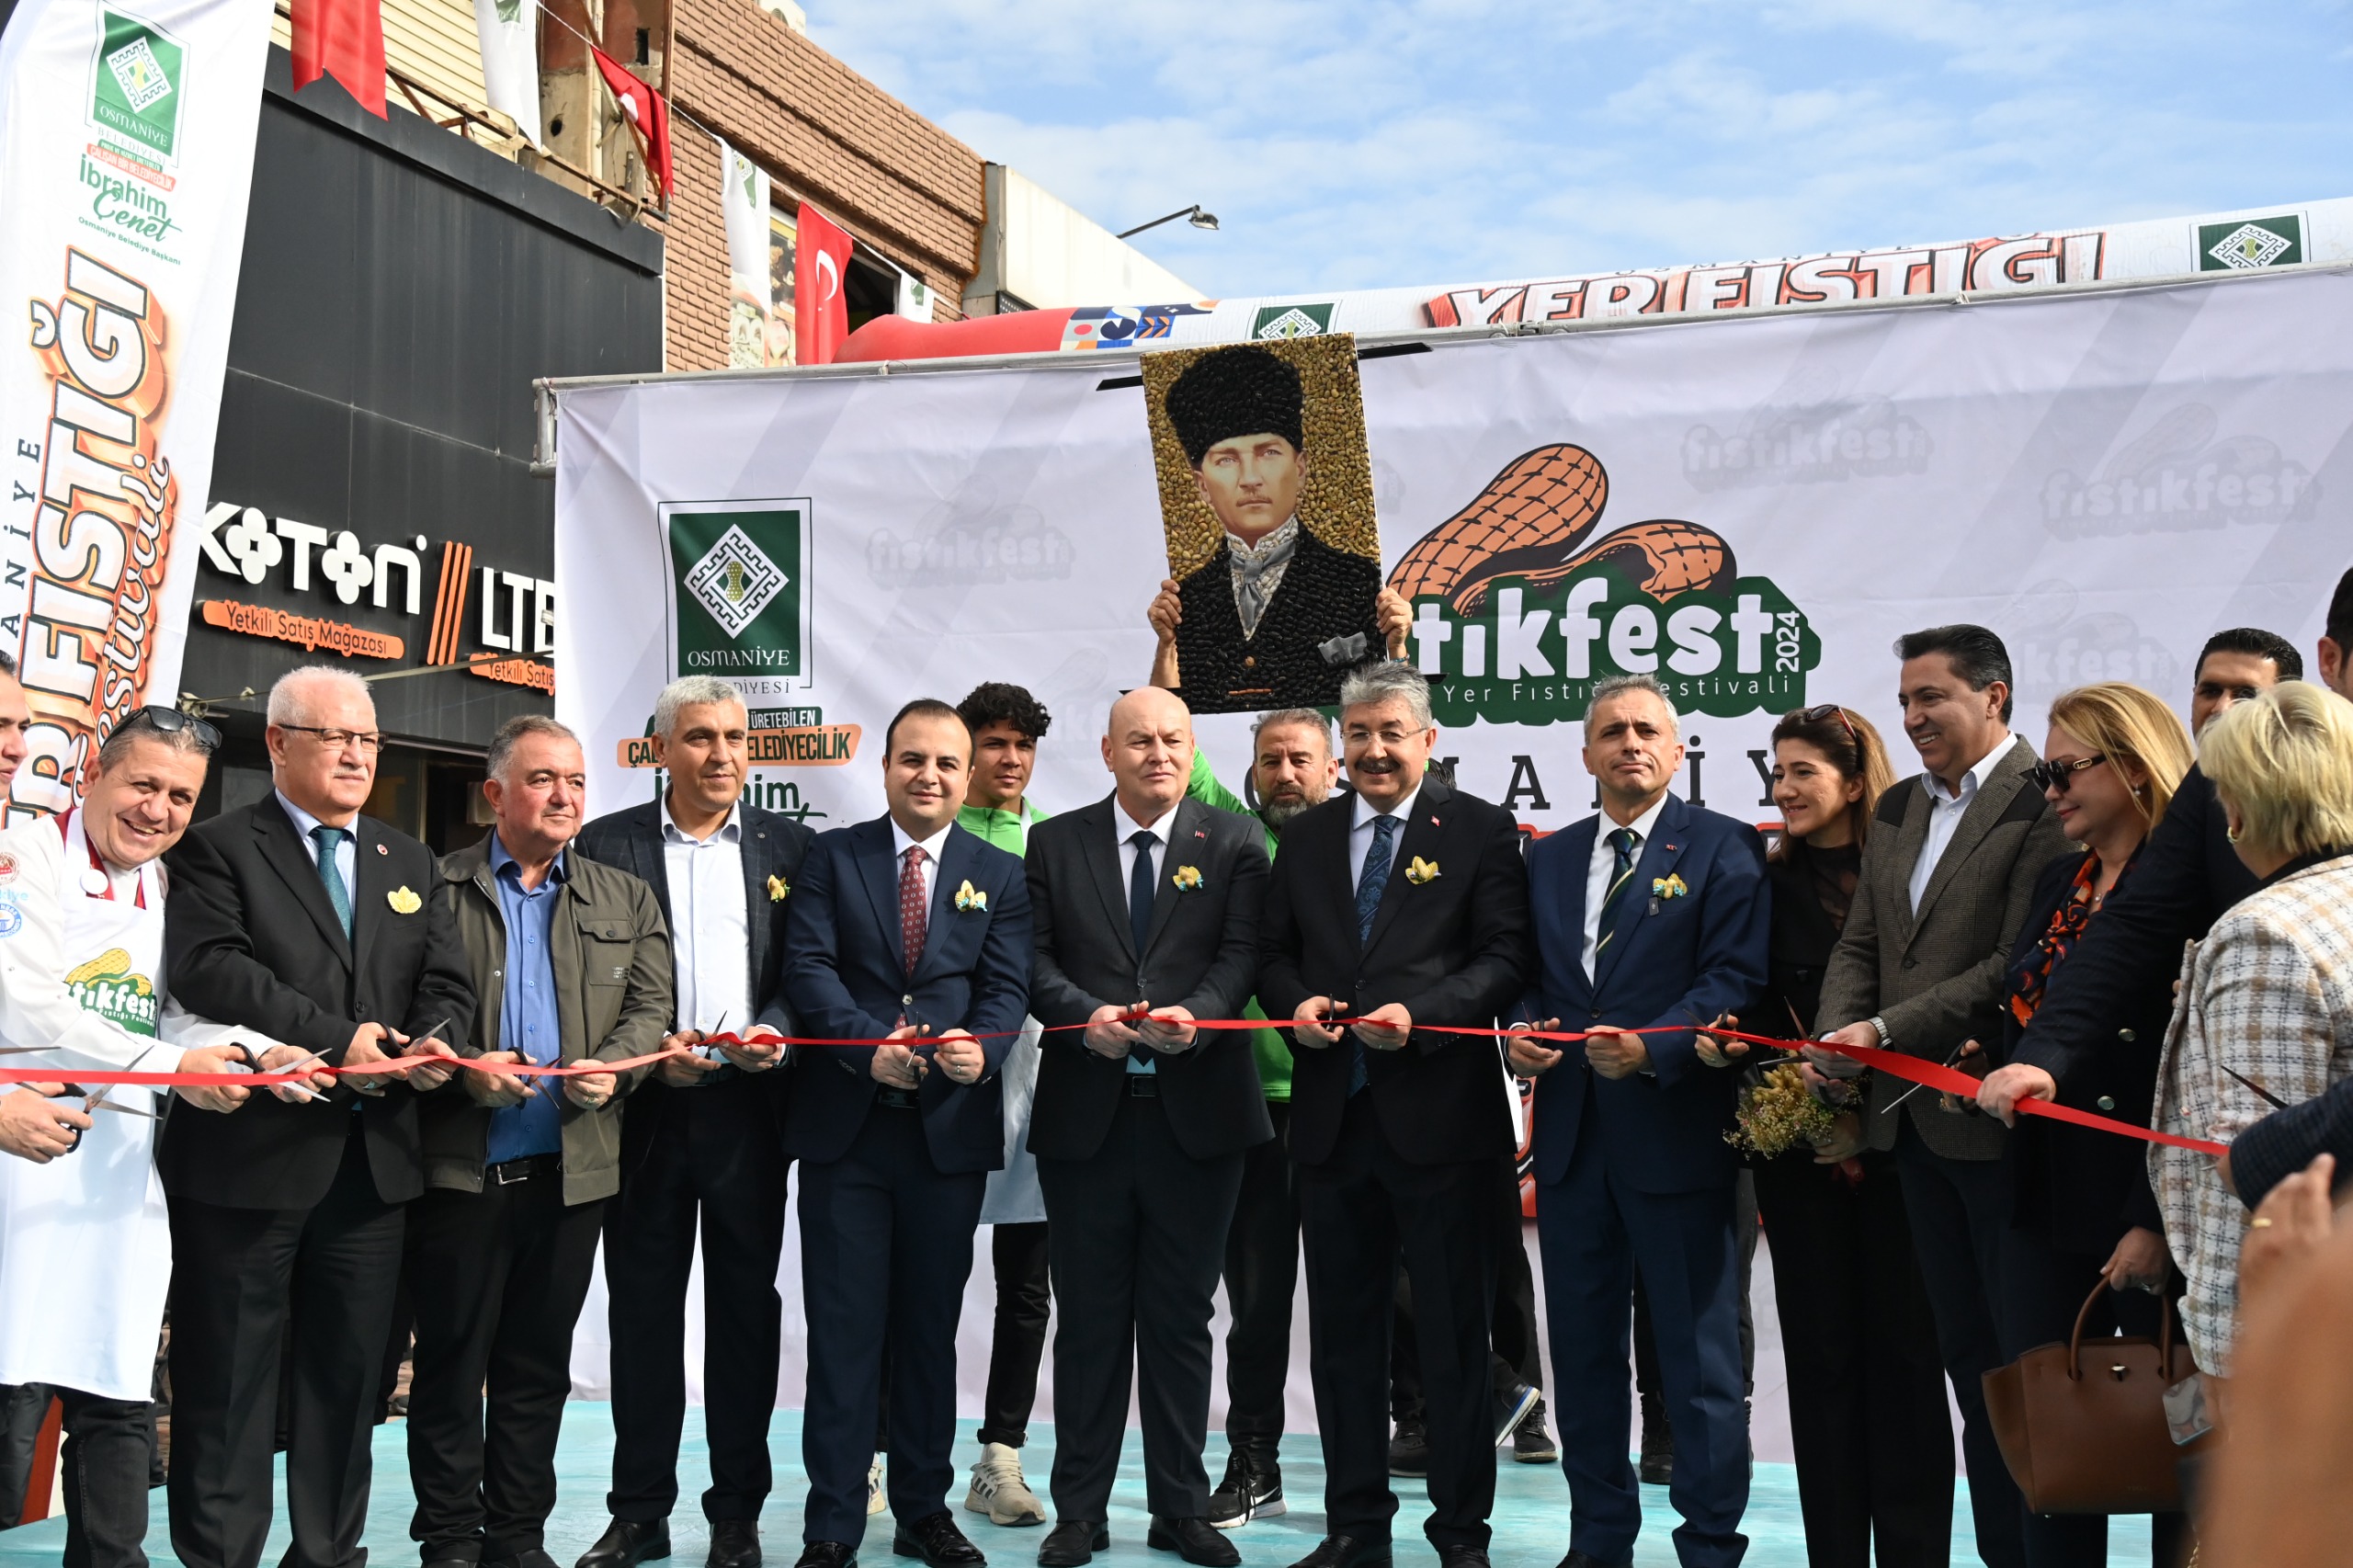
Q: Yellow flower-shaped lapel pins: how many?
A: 6